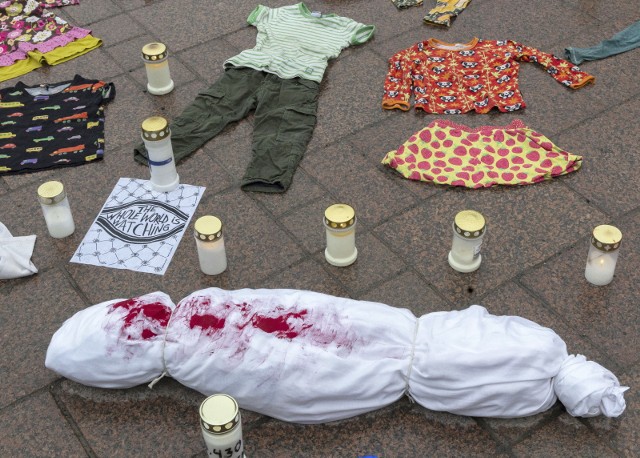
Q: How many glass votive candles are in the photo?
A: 8